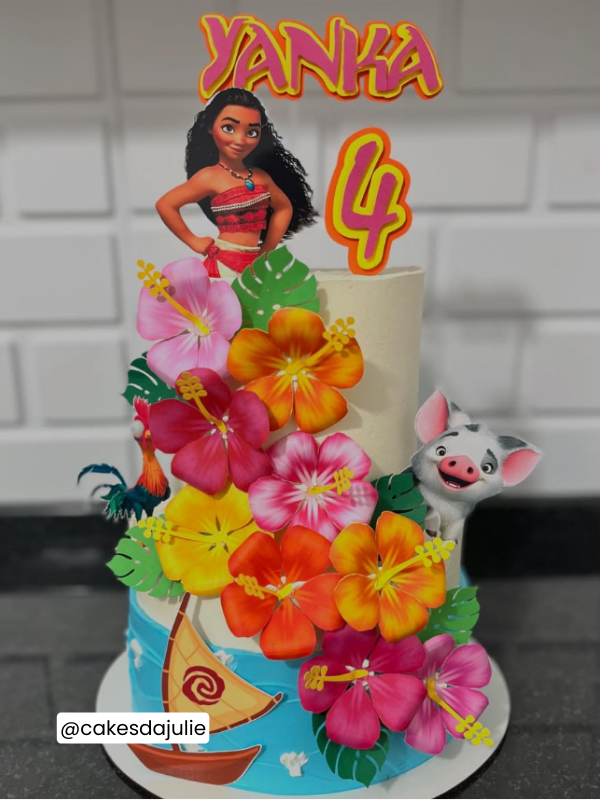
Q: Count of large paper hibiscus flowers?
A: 9